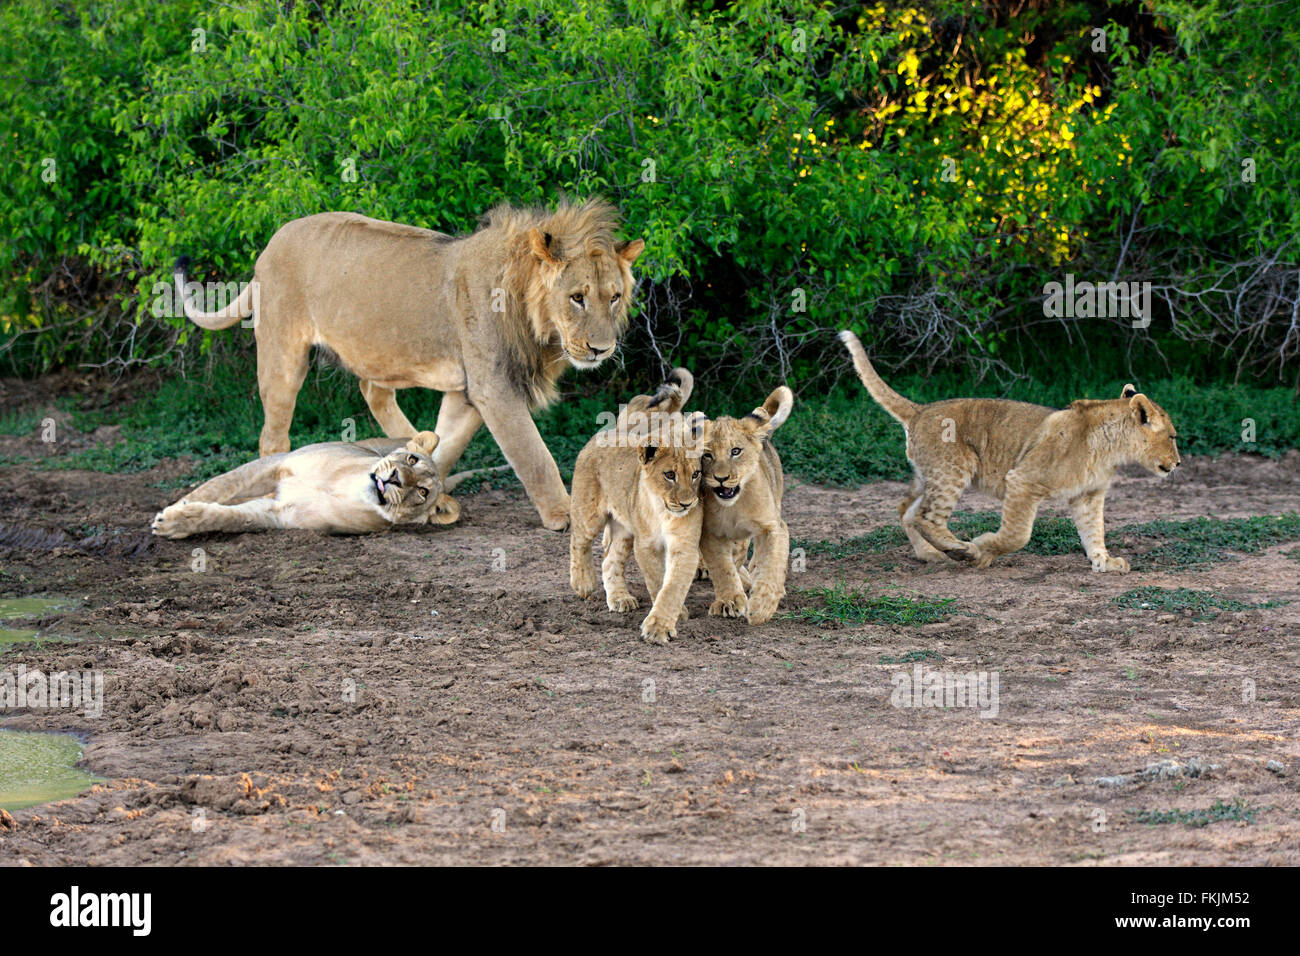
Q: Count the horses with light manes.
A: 0